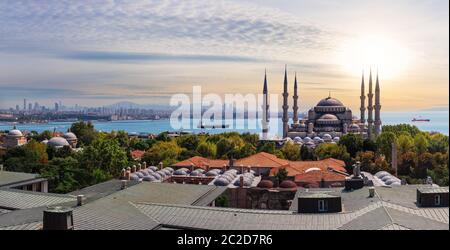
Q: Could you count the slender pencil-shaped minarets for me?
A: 6